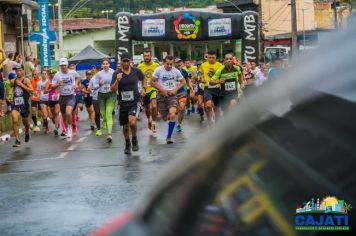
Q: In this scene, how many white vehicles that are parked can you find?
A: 1